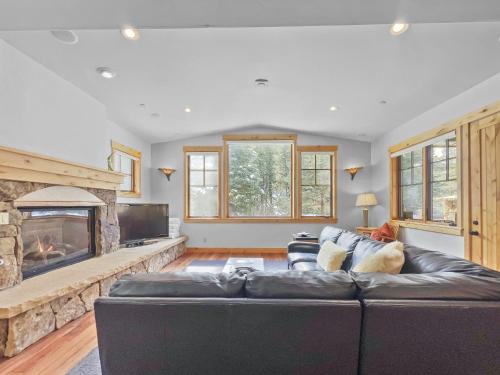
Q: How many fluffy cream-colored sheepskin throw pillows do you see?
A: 2